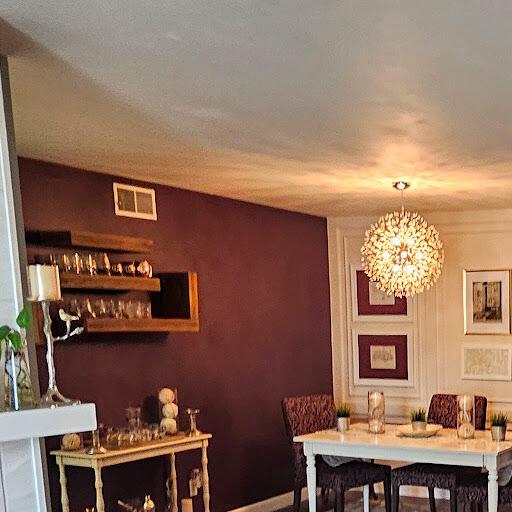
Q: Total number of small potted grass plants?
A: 3